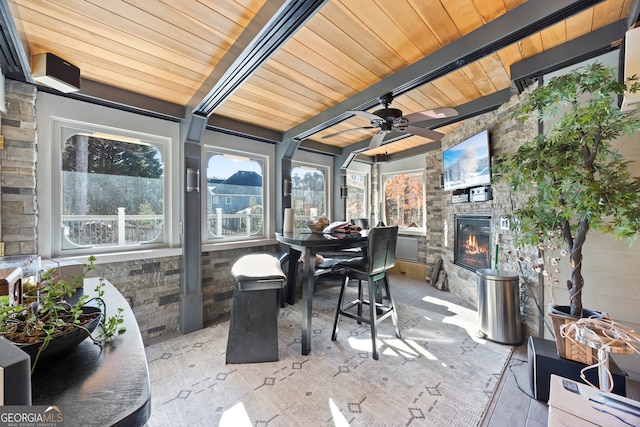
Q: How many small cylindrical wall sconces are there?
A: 3